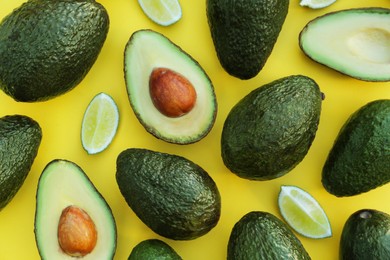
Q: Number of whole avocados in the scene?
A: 9